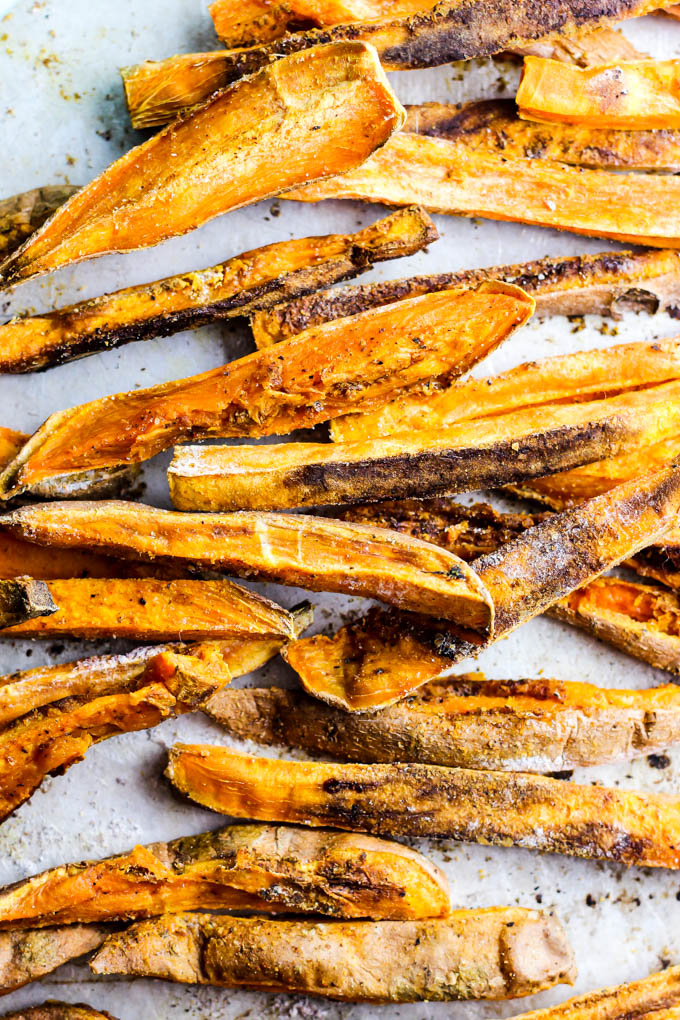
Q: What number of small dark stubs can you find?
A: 2